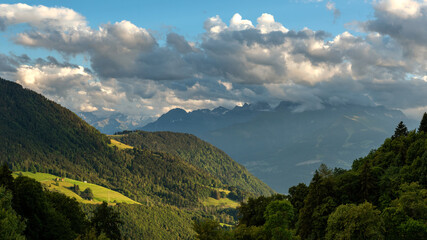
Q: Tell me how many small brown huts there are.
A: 2